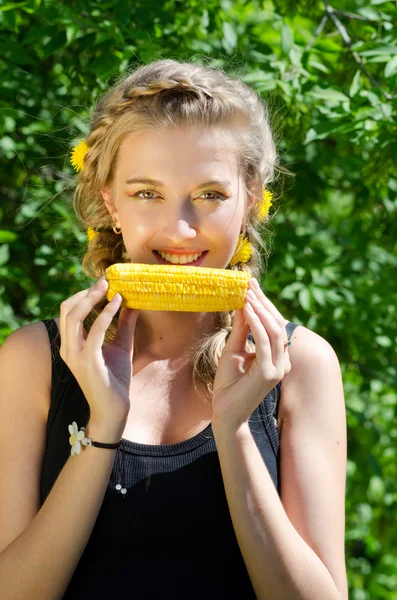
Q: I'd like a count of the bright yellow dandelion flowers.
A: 4